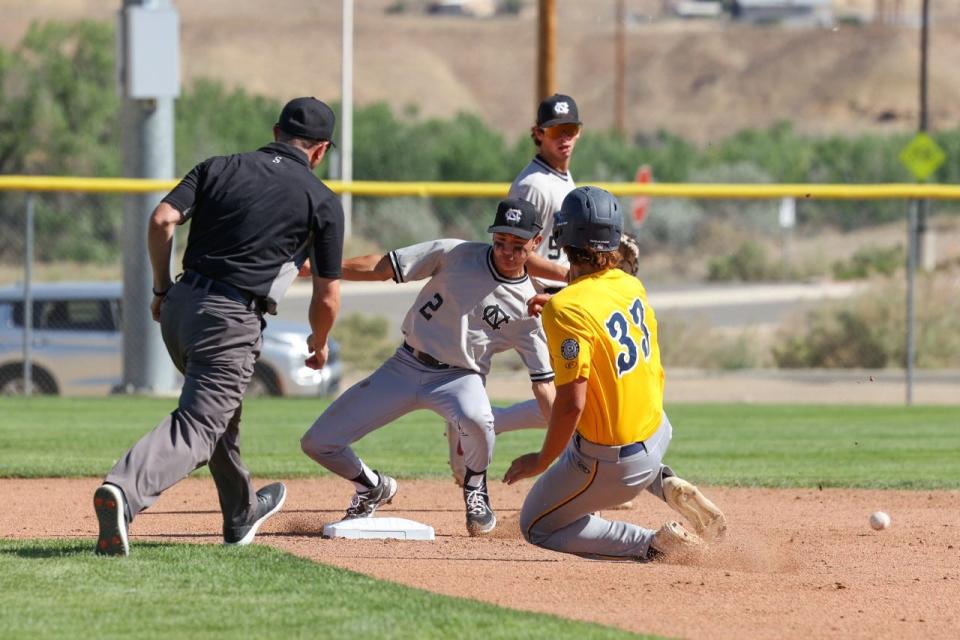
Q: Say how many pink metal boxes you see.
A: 0